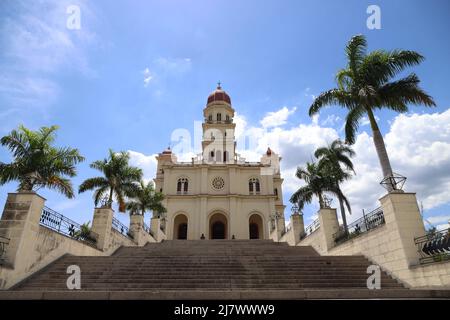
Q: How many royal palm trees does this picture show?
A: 6